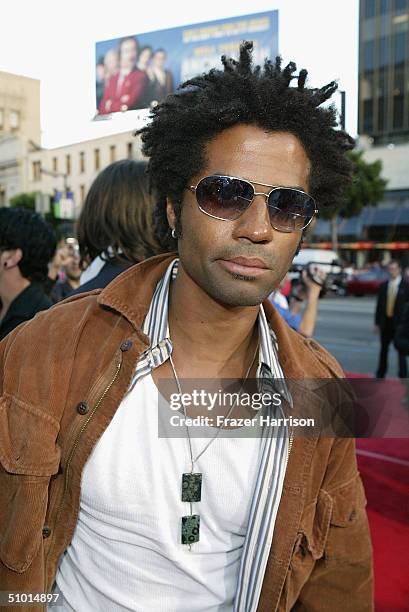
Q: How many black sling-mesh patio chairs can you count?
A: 0